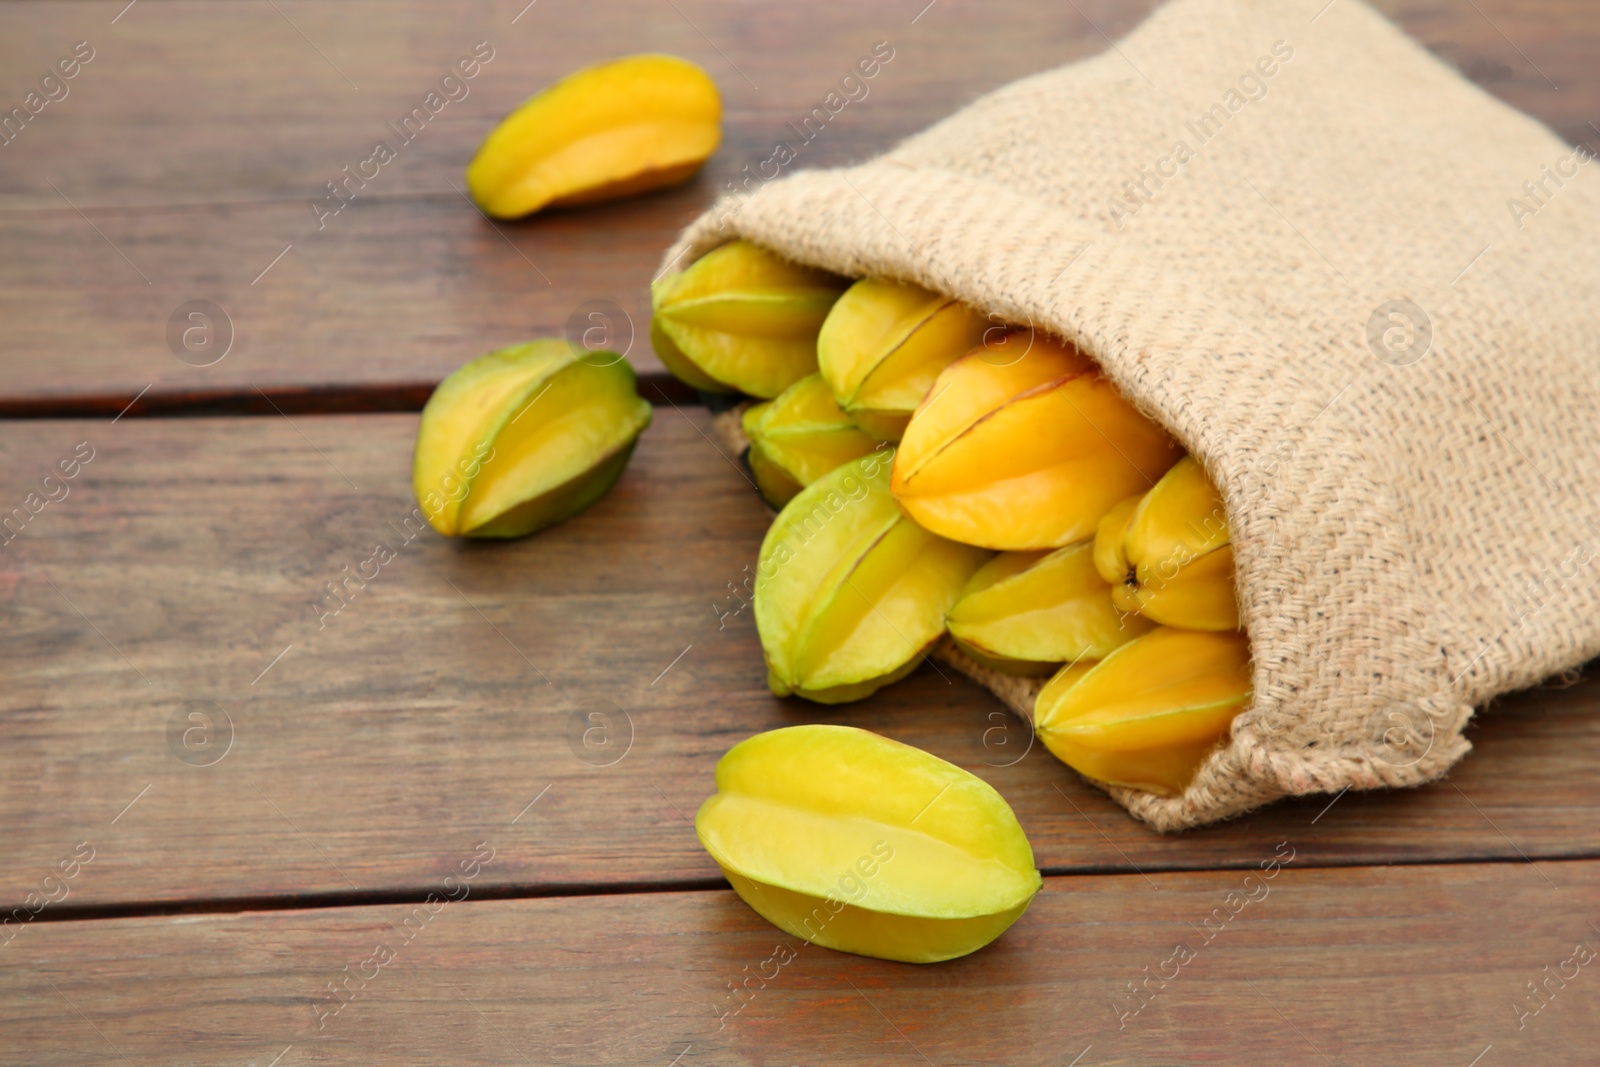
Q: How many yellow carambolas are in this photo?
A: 11